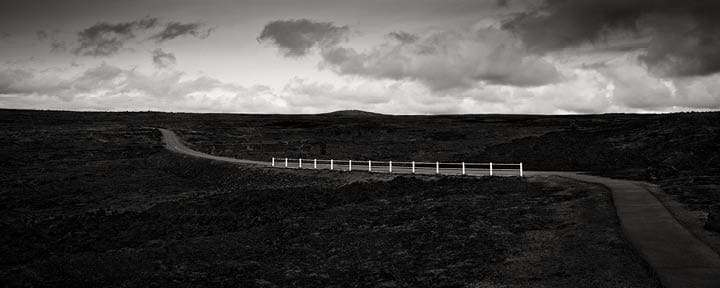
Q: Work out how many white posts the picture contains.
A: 13